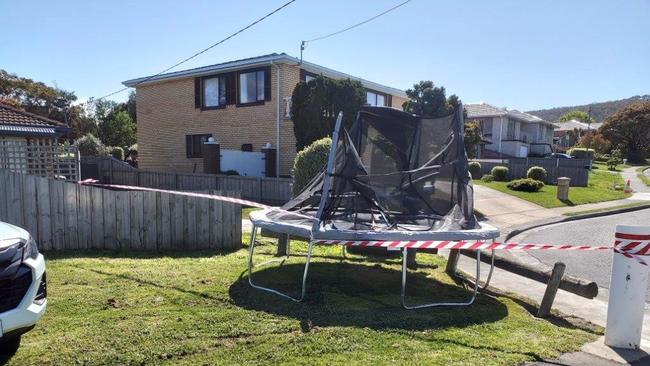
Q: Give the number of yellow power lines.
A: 0